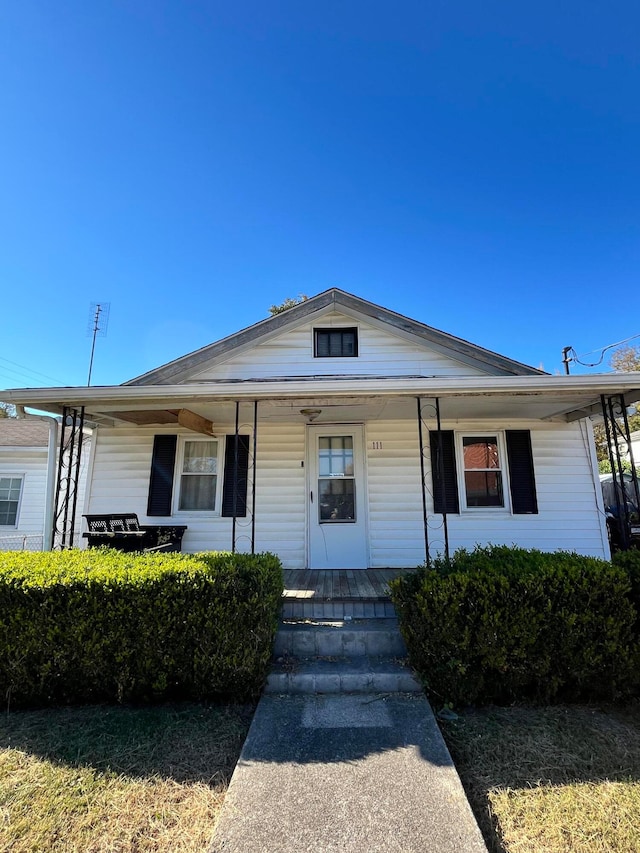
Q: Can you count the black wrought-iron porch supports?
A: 4